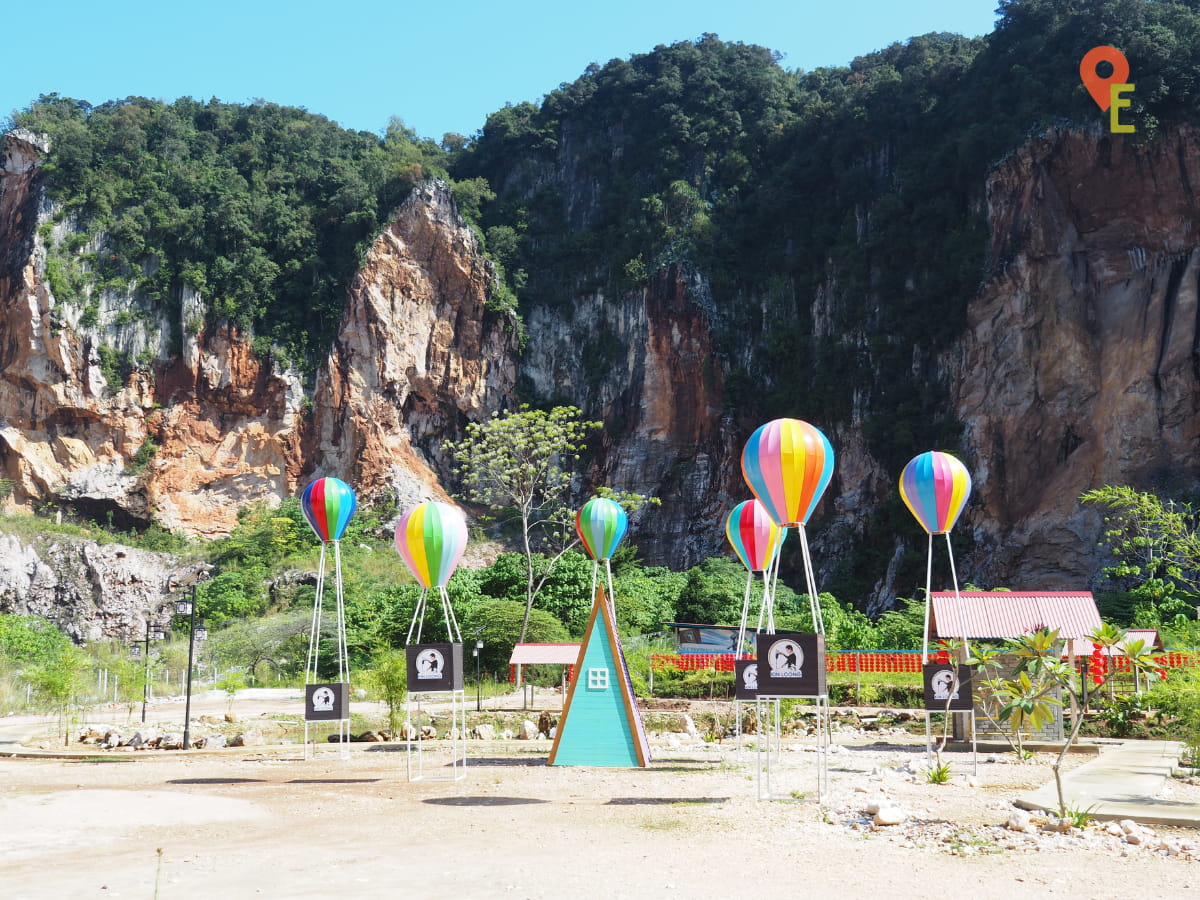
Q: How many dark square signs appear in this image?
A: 5